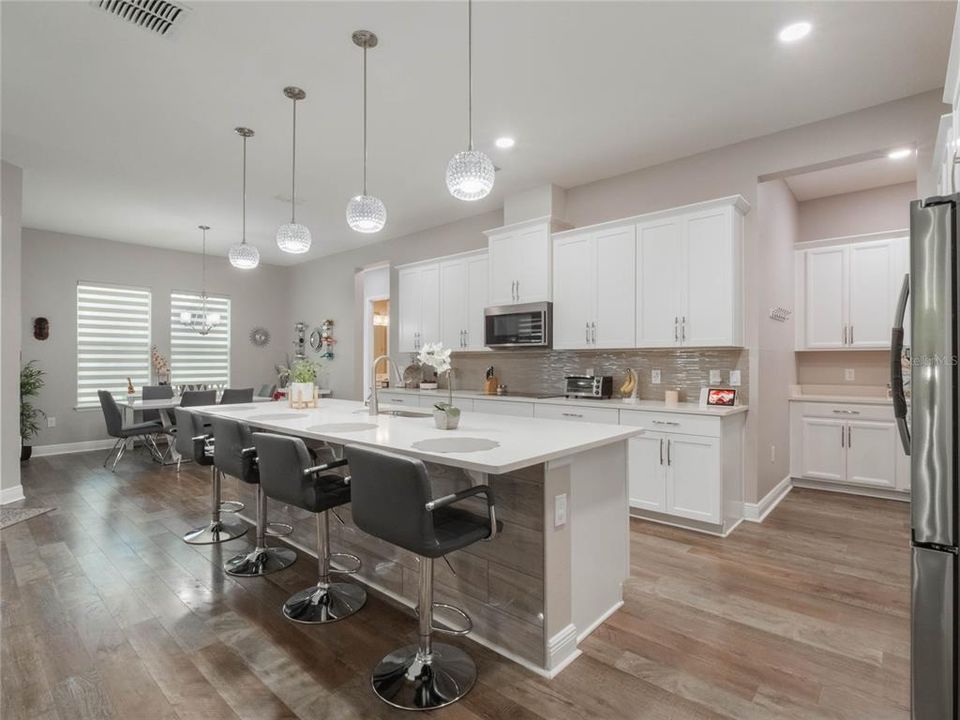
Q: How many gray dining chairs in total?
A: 5